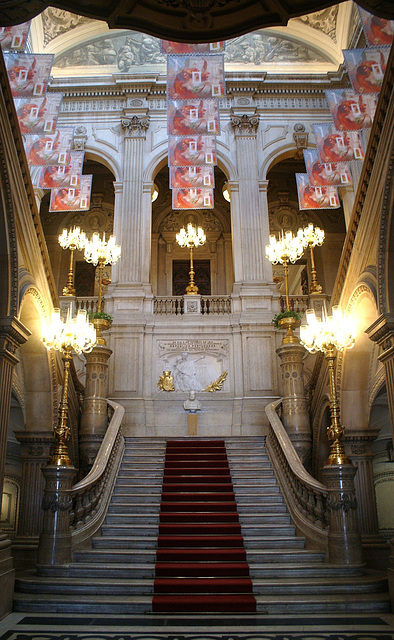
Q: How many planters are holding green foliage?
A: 2